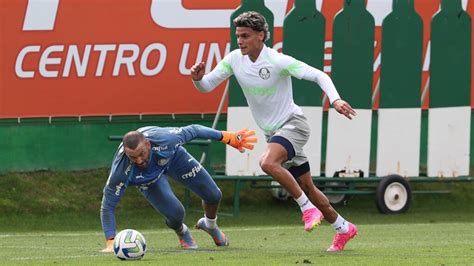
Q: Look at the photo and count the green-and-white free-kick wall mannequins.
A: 5